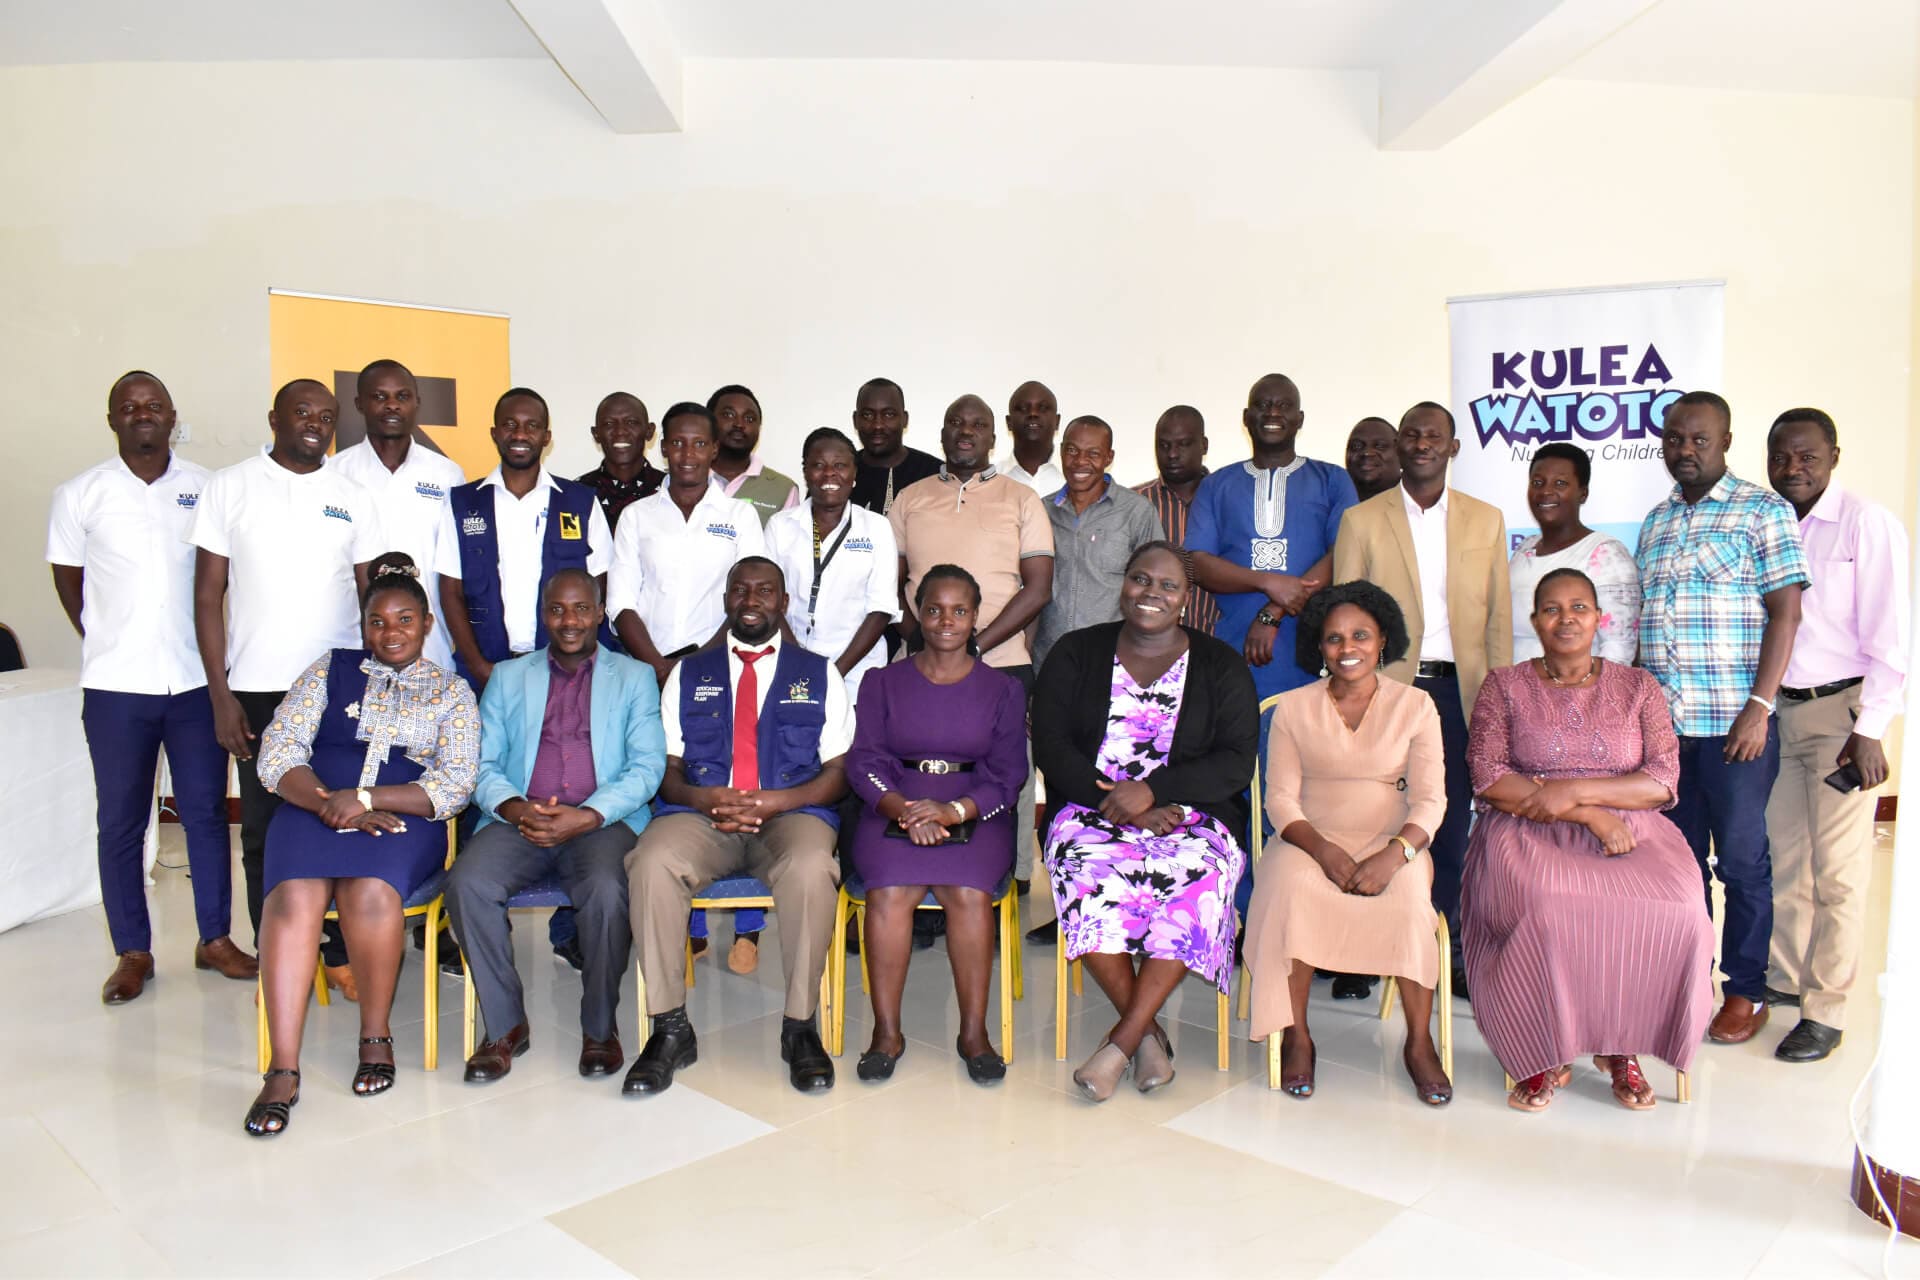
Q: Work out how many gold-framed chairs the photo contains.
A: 7